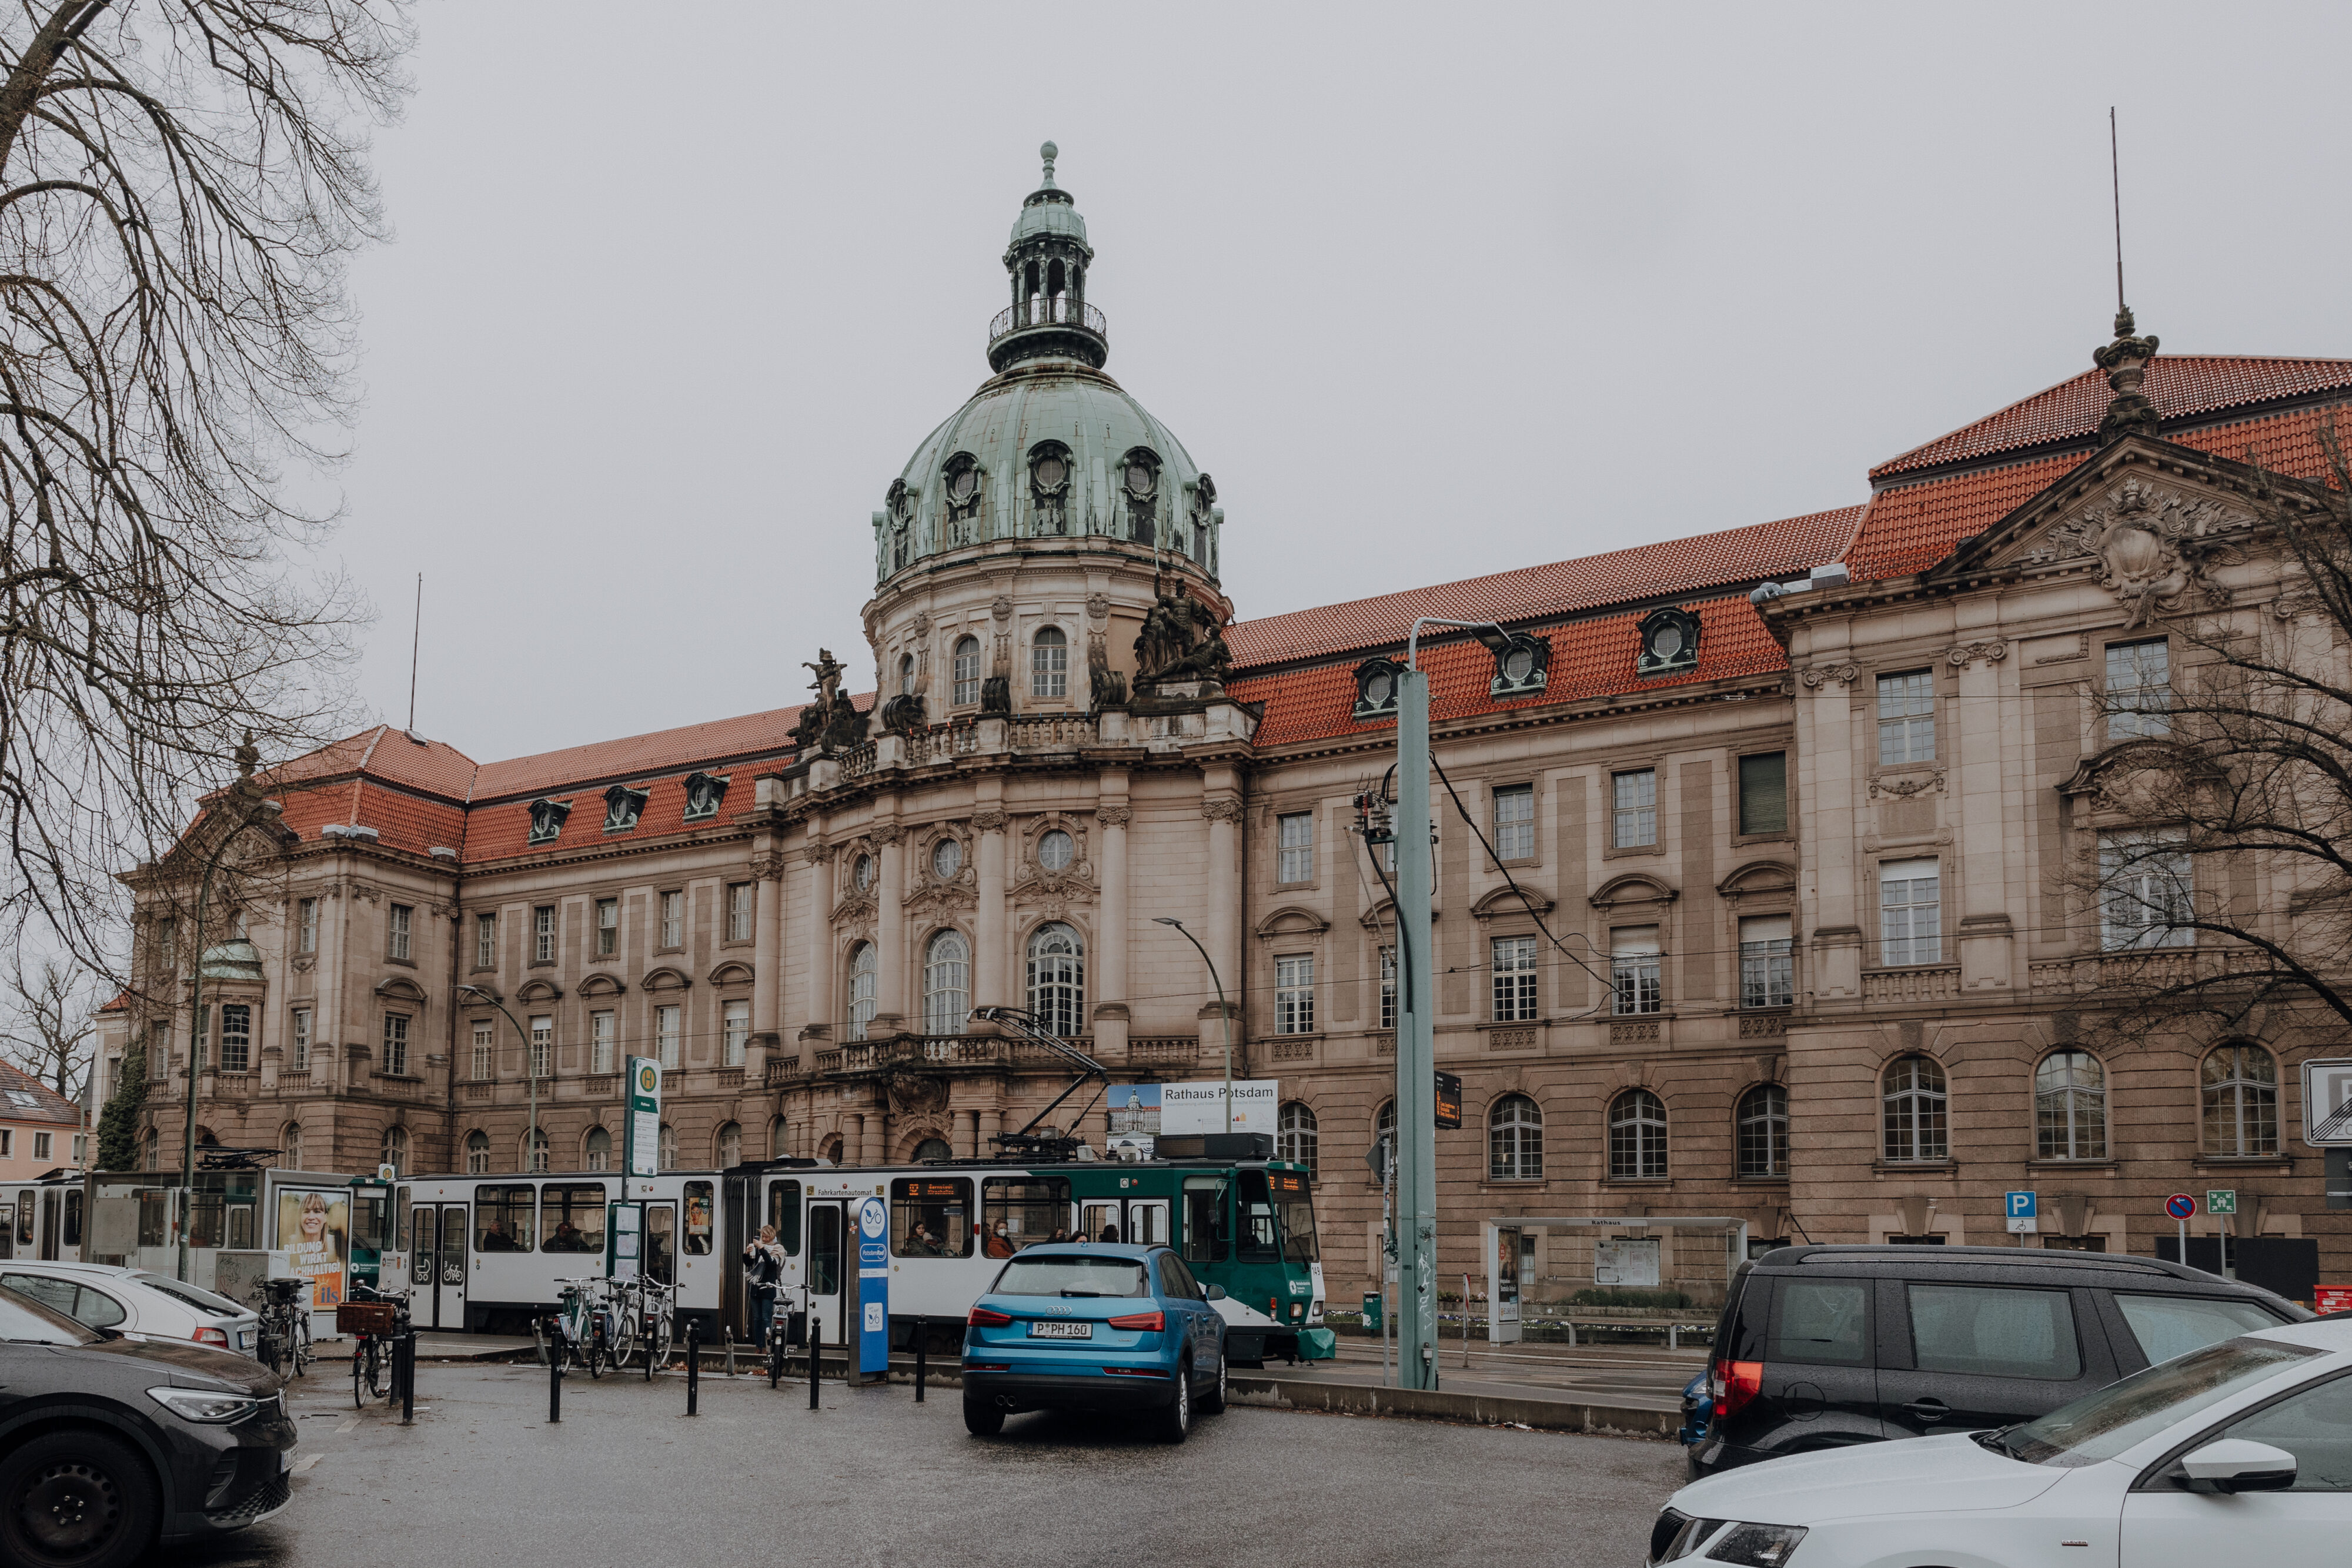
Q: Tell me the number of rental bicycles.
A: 4